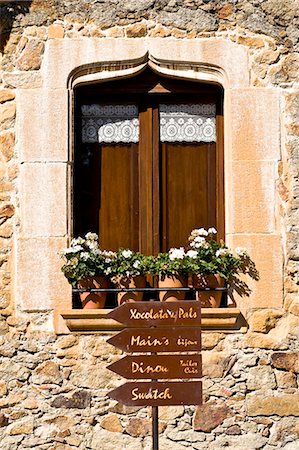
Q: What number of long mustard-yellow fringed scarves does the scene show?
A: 0